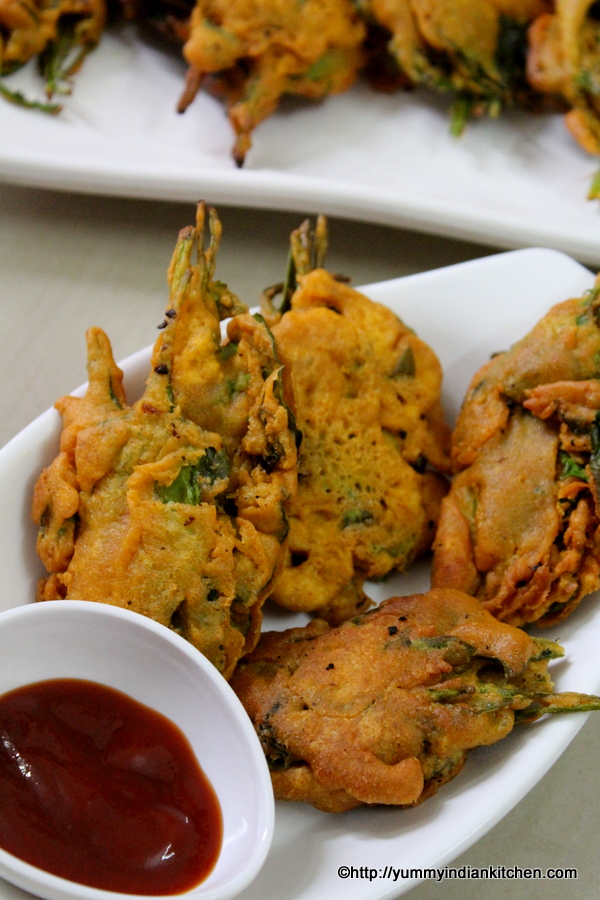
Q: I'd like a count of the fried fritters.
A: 8